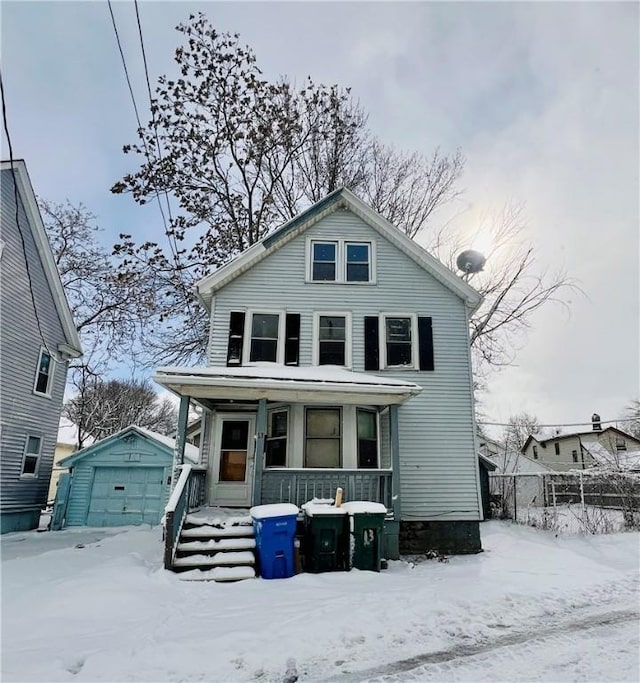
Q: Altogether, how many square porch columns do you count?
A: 3